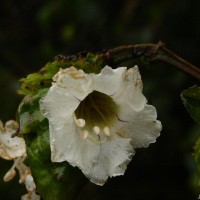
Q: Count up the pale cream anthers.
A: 4